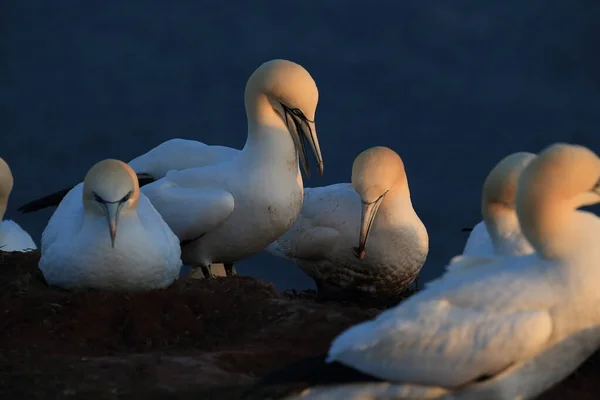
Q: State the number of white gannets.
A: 6